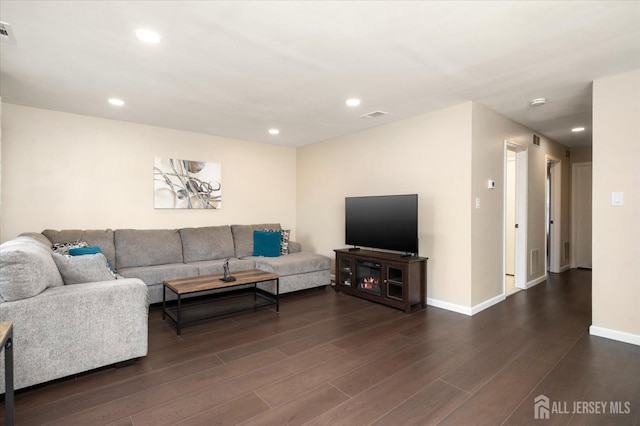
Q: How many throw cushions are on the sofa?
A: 5